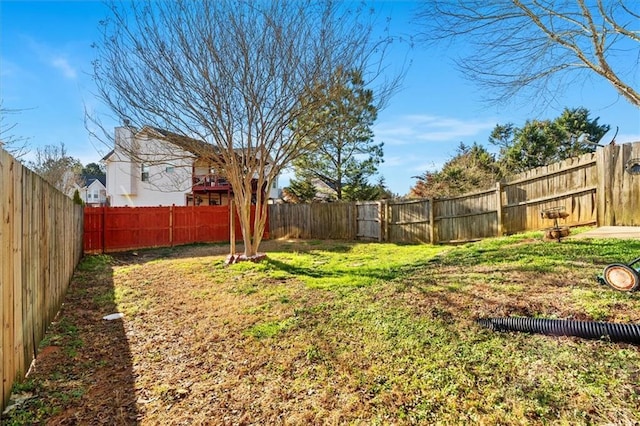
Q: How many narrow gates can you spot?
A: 1